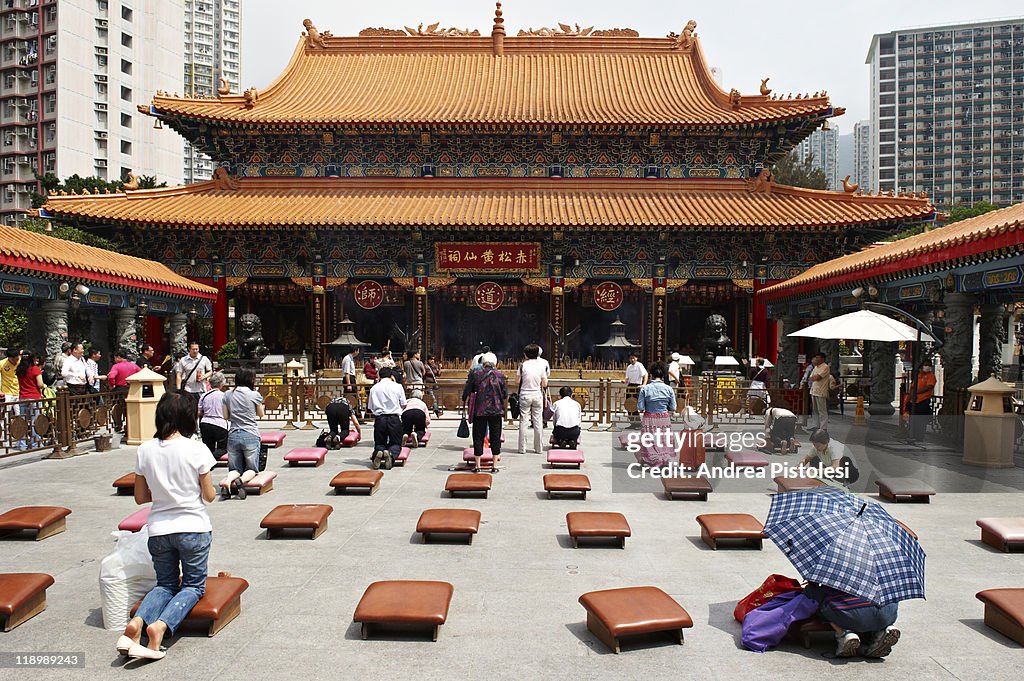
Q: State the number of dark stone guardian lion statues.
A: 2